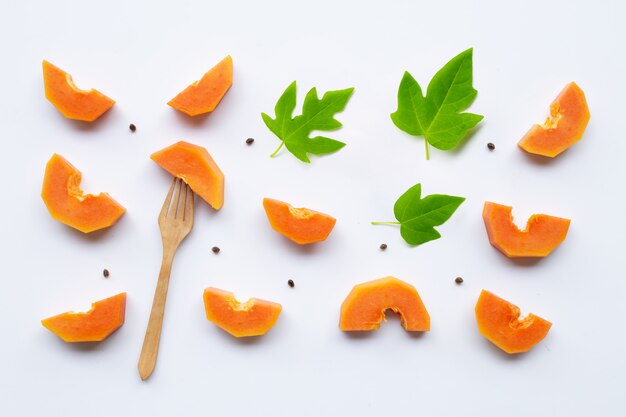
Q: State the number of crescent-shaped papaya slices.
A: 11